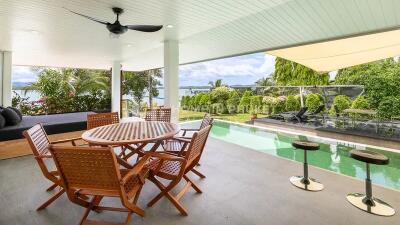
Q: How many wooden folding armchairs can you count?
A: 6